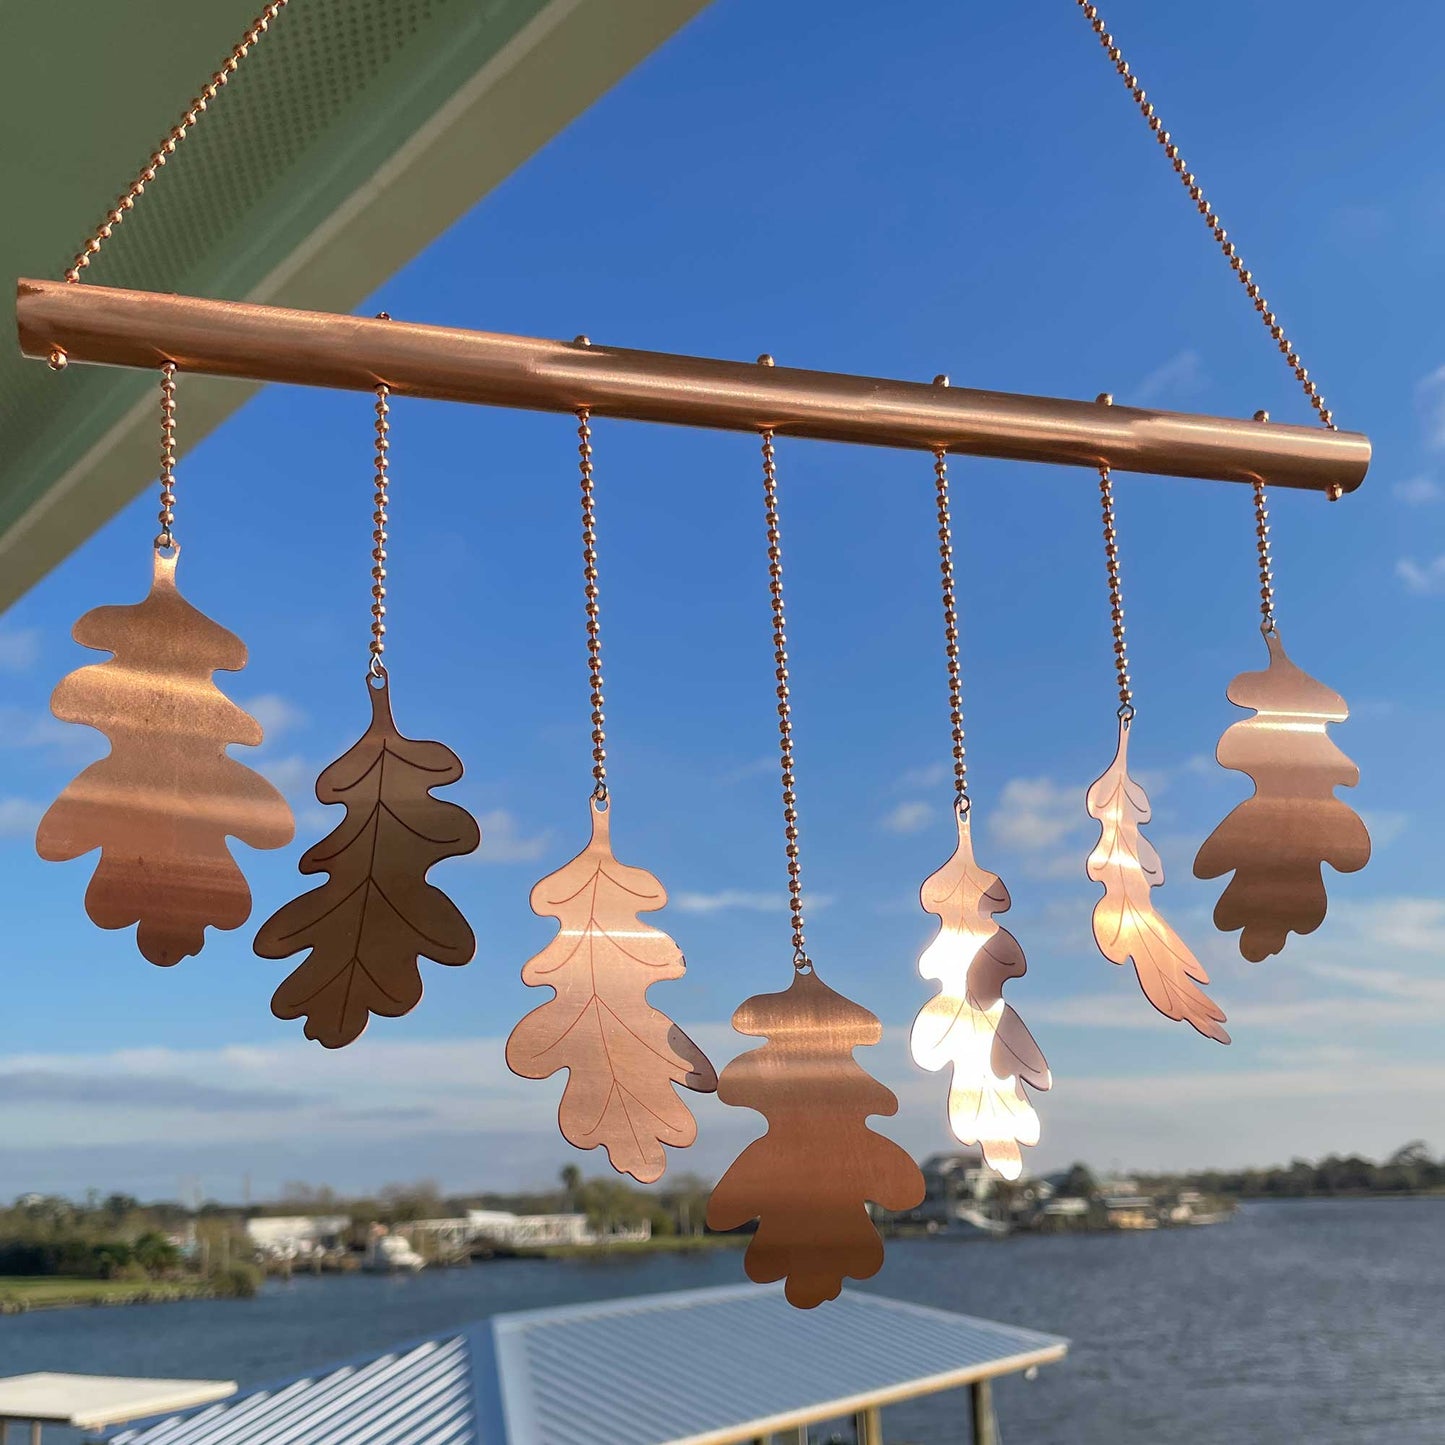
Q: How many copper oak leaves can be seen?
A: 7